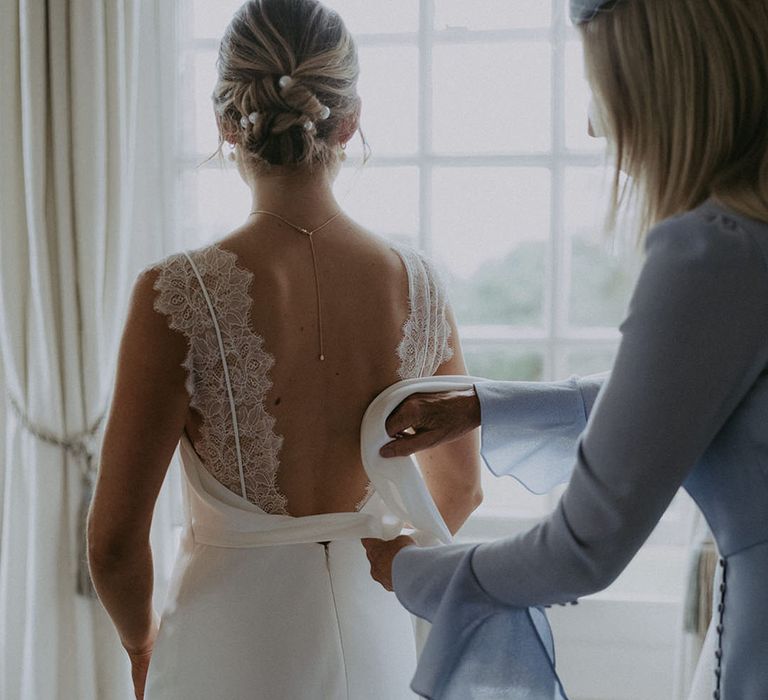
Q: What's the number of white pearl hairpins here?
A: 5